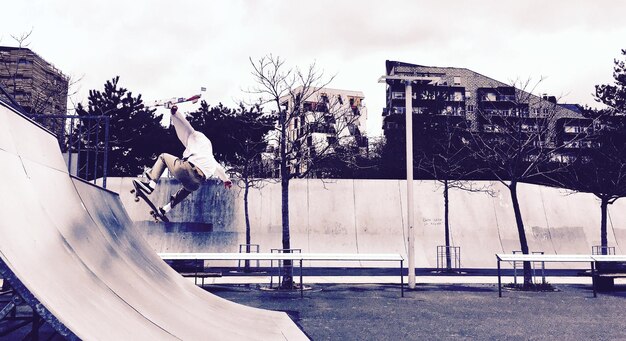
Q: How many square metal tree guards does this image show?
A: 5